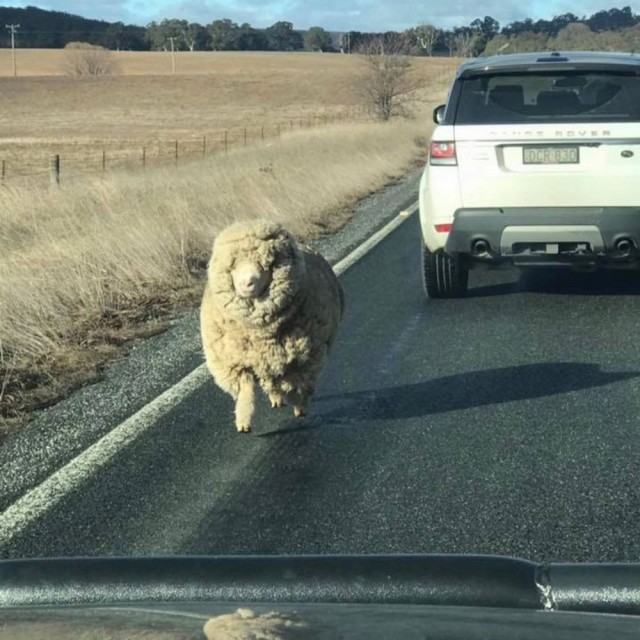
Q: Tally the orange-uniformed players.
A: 0